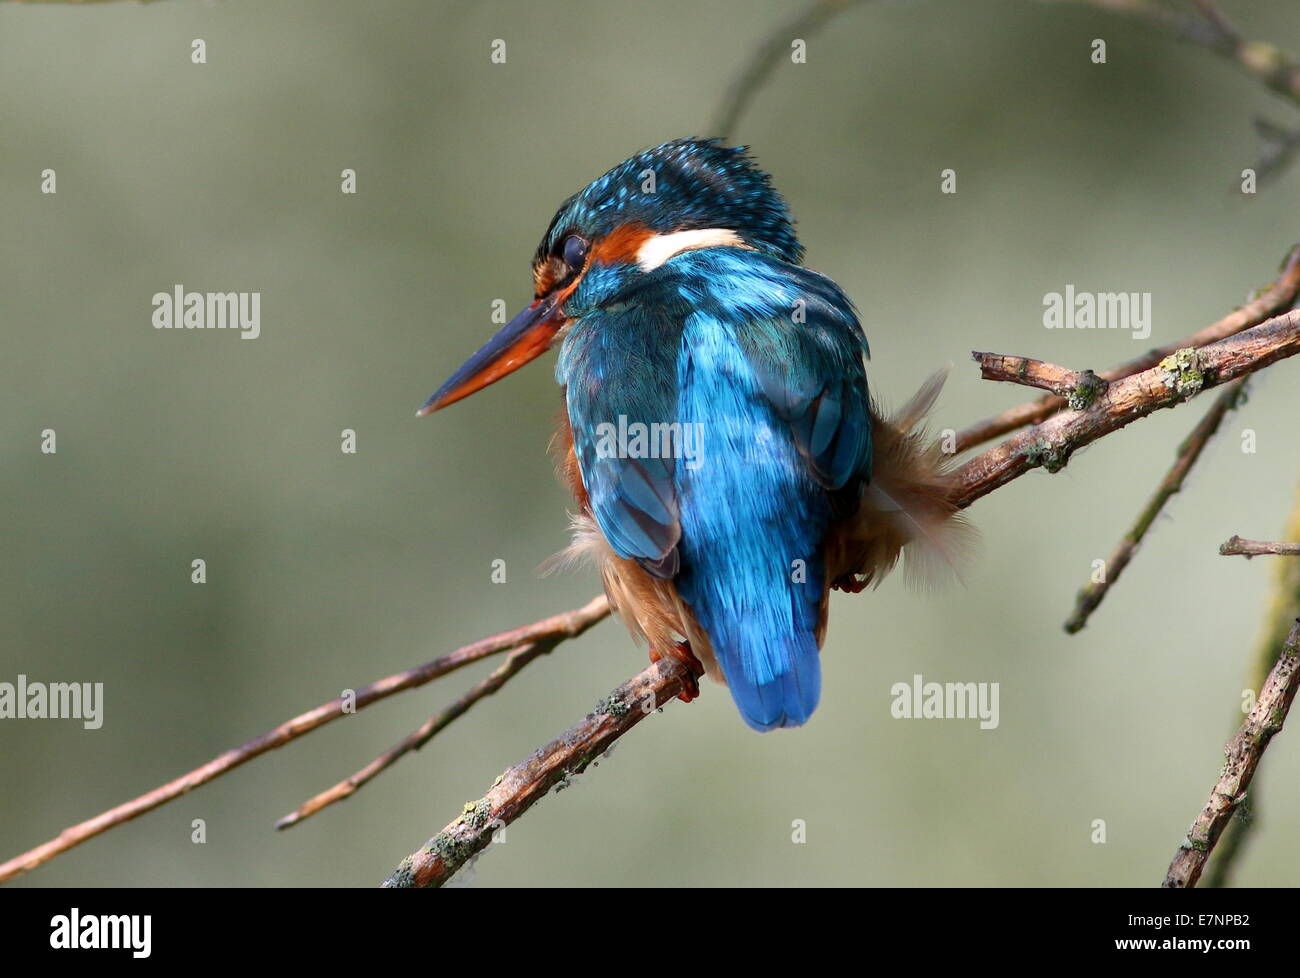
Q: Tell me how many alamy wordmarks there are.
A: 6